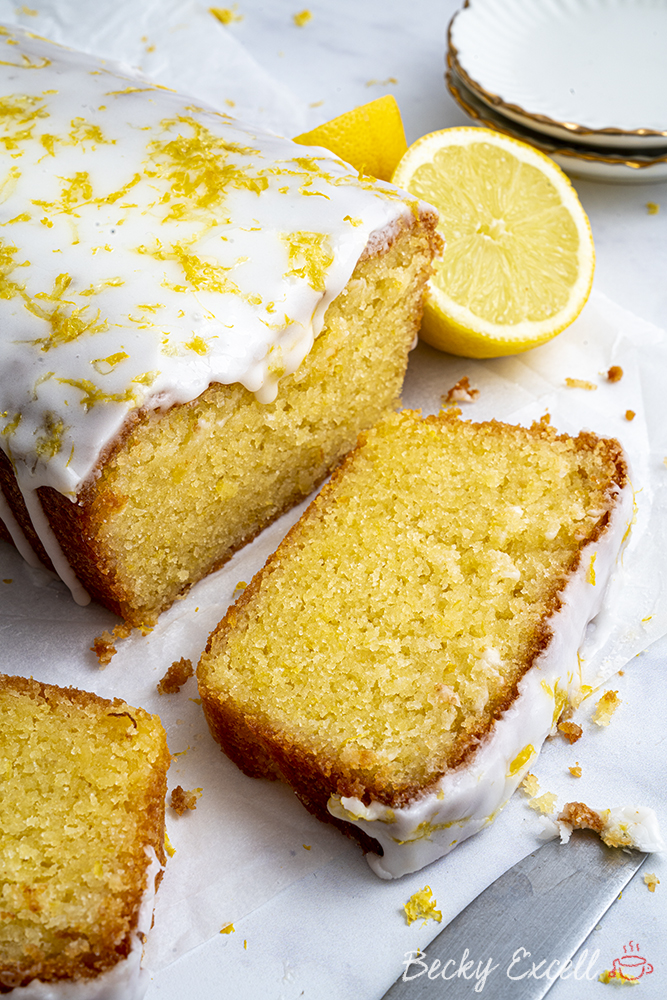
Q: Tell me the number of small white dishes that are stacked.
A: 2